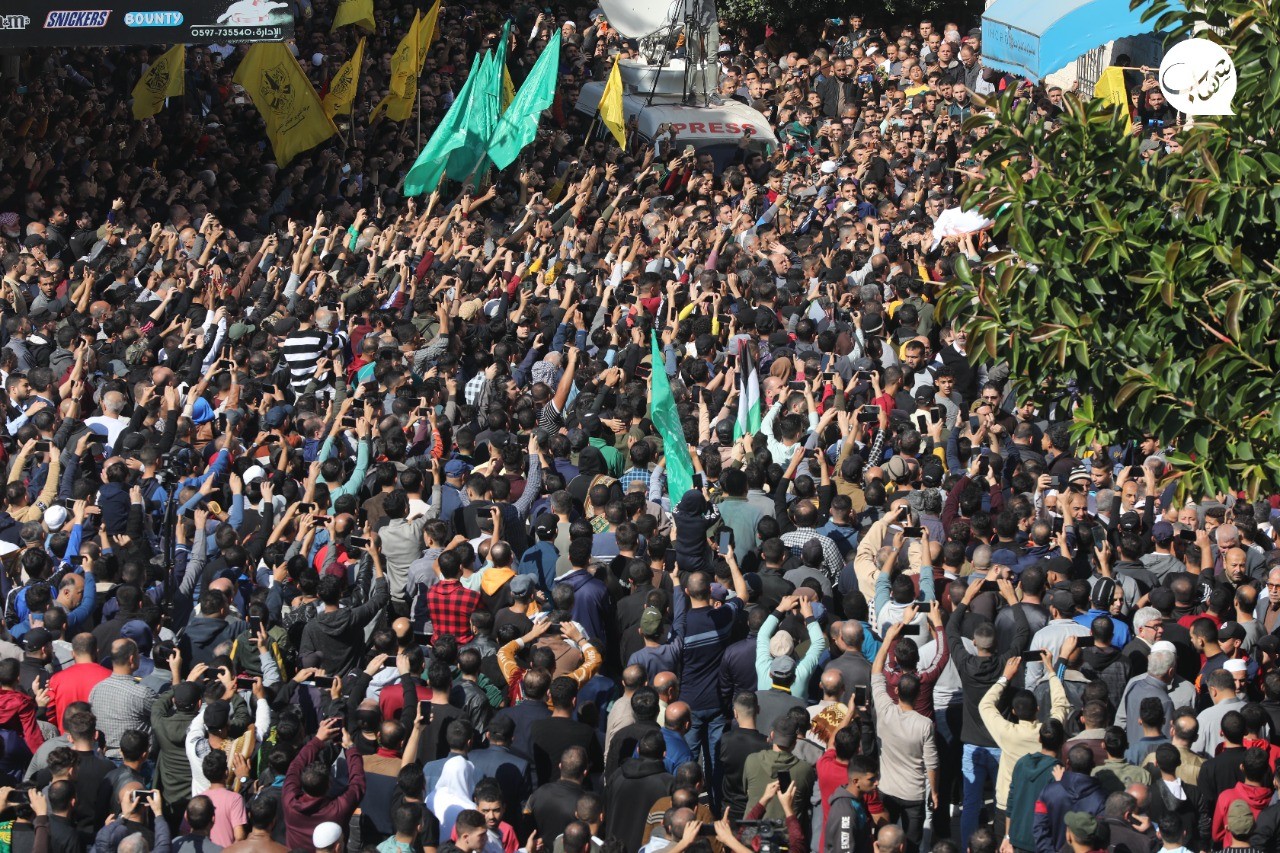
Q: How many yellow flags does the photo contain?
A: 9